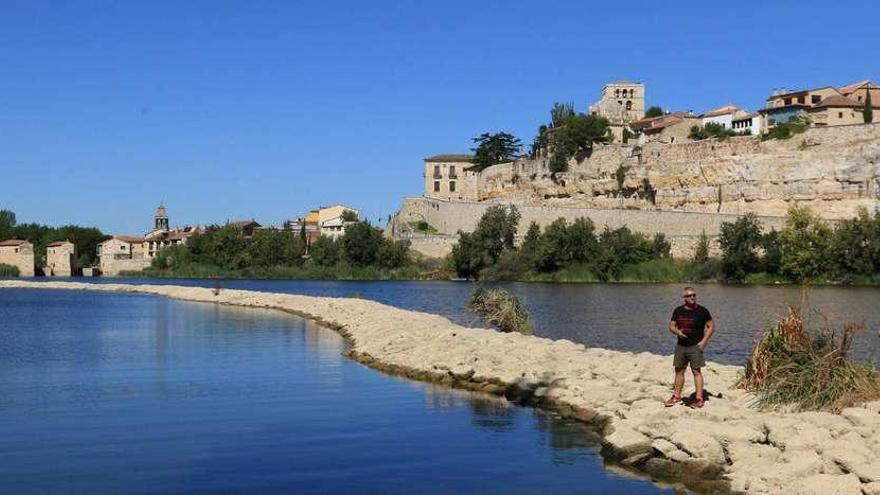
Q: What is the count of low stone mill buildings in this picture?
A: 3